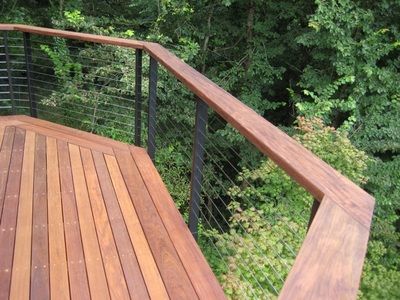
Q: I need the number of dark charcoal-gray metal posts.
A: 6